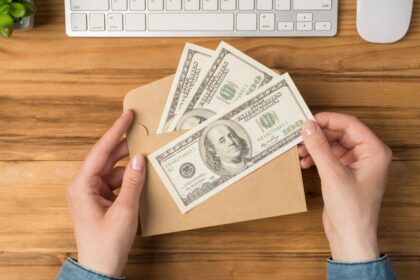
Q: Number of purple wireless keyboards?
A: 0